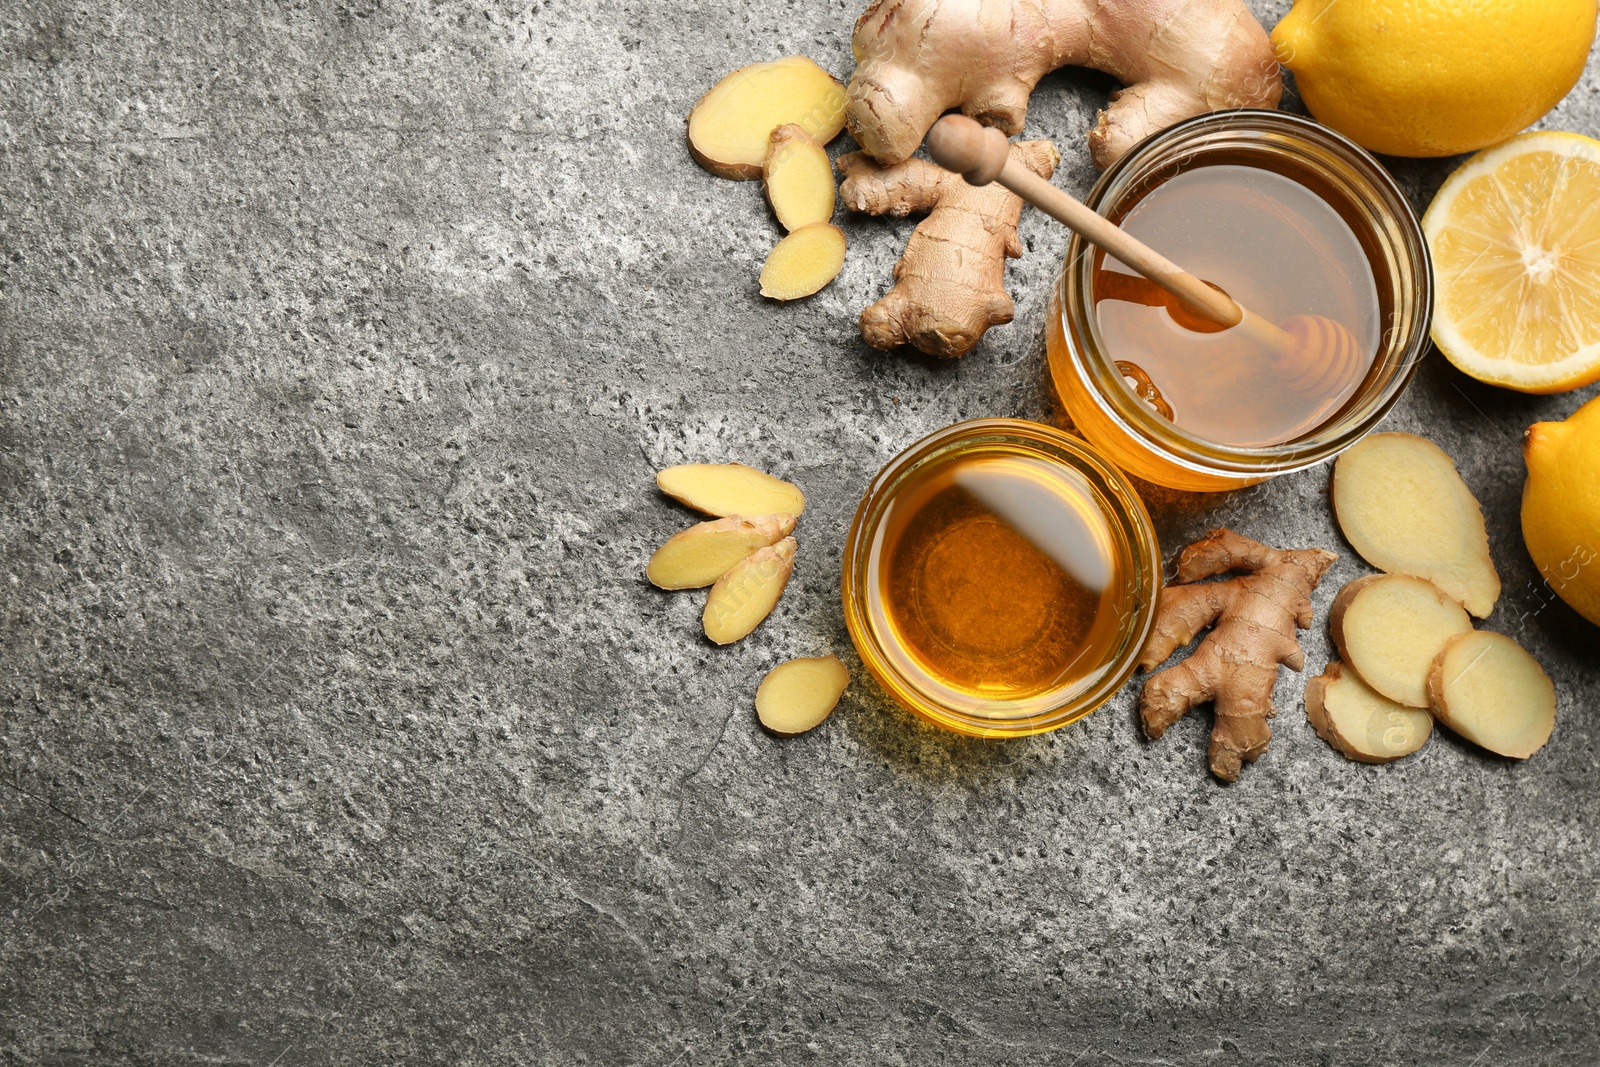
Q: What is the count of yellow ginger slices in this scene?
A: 11